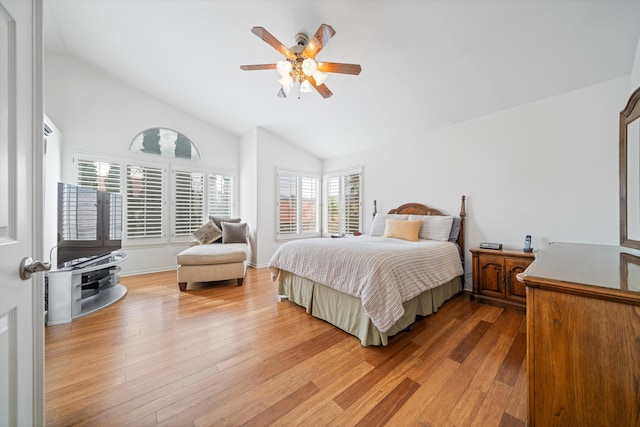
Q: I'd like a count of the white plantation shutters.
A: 8